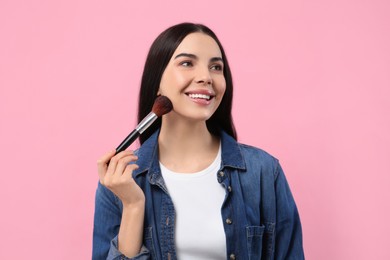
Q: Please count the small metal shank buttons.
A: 4